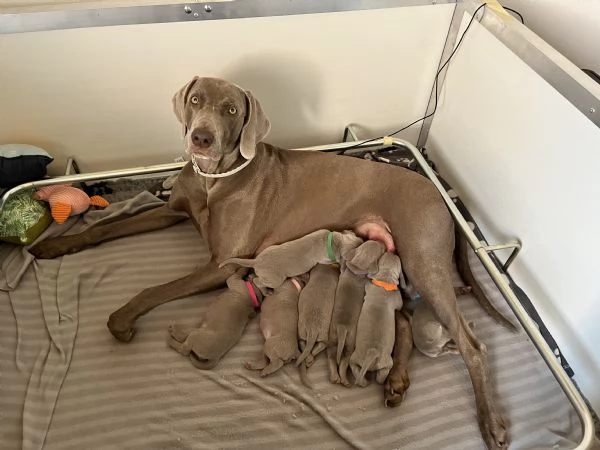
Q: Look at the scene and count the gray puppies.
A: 7